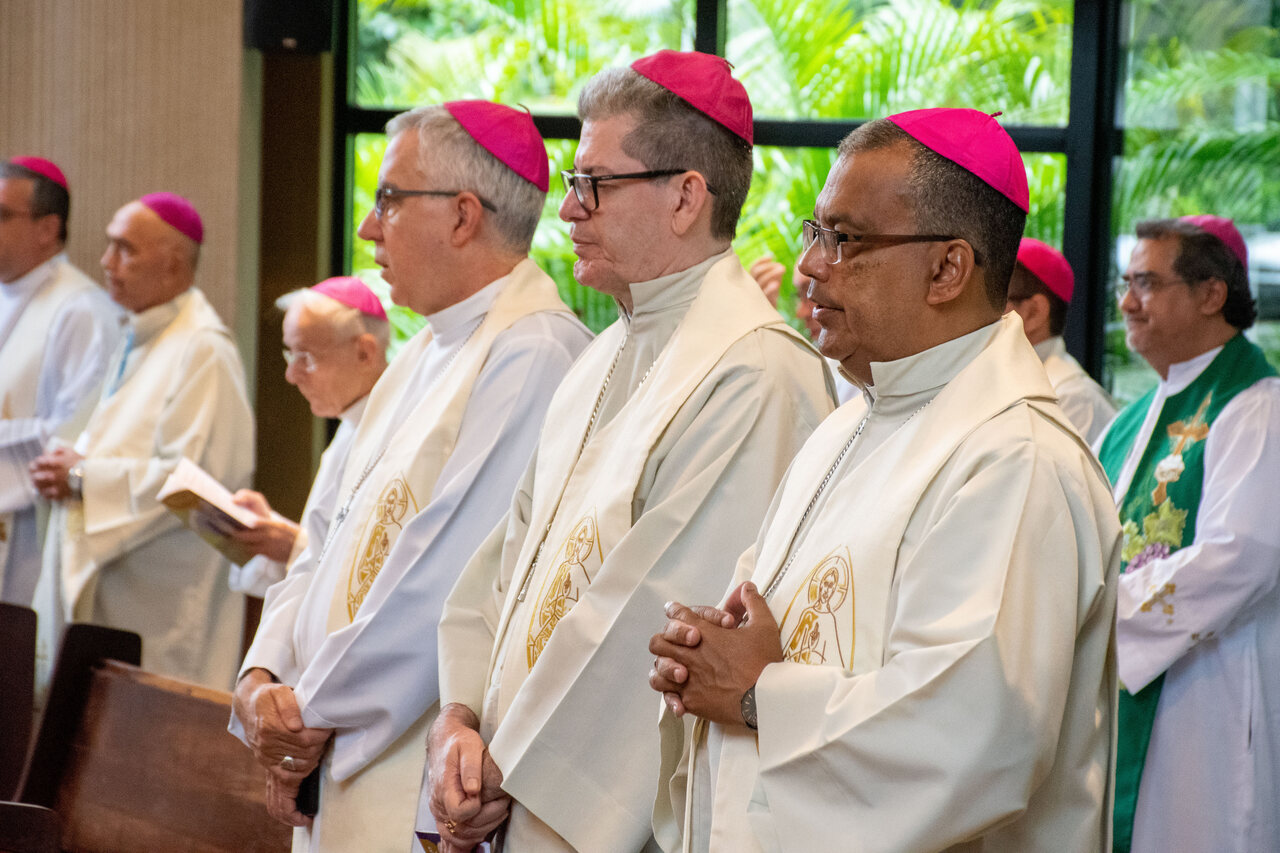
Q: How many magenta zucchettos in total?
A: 8